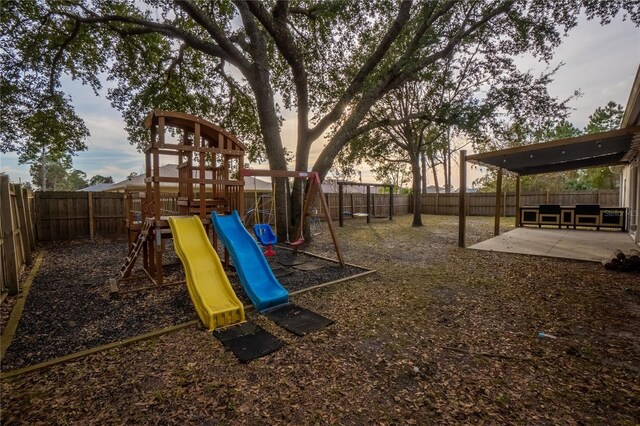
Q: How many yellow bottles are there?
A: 0